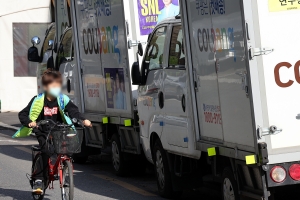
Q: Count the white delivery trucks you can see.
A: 3